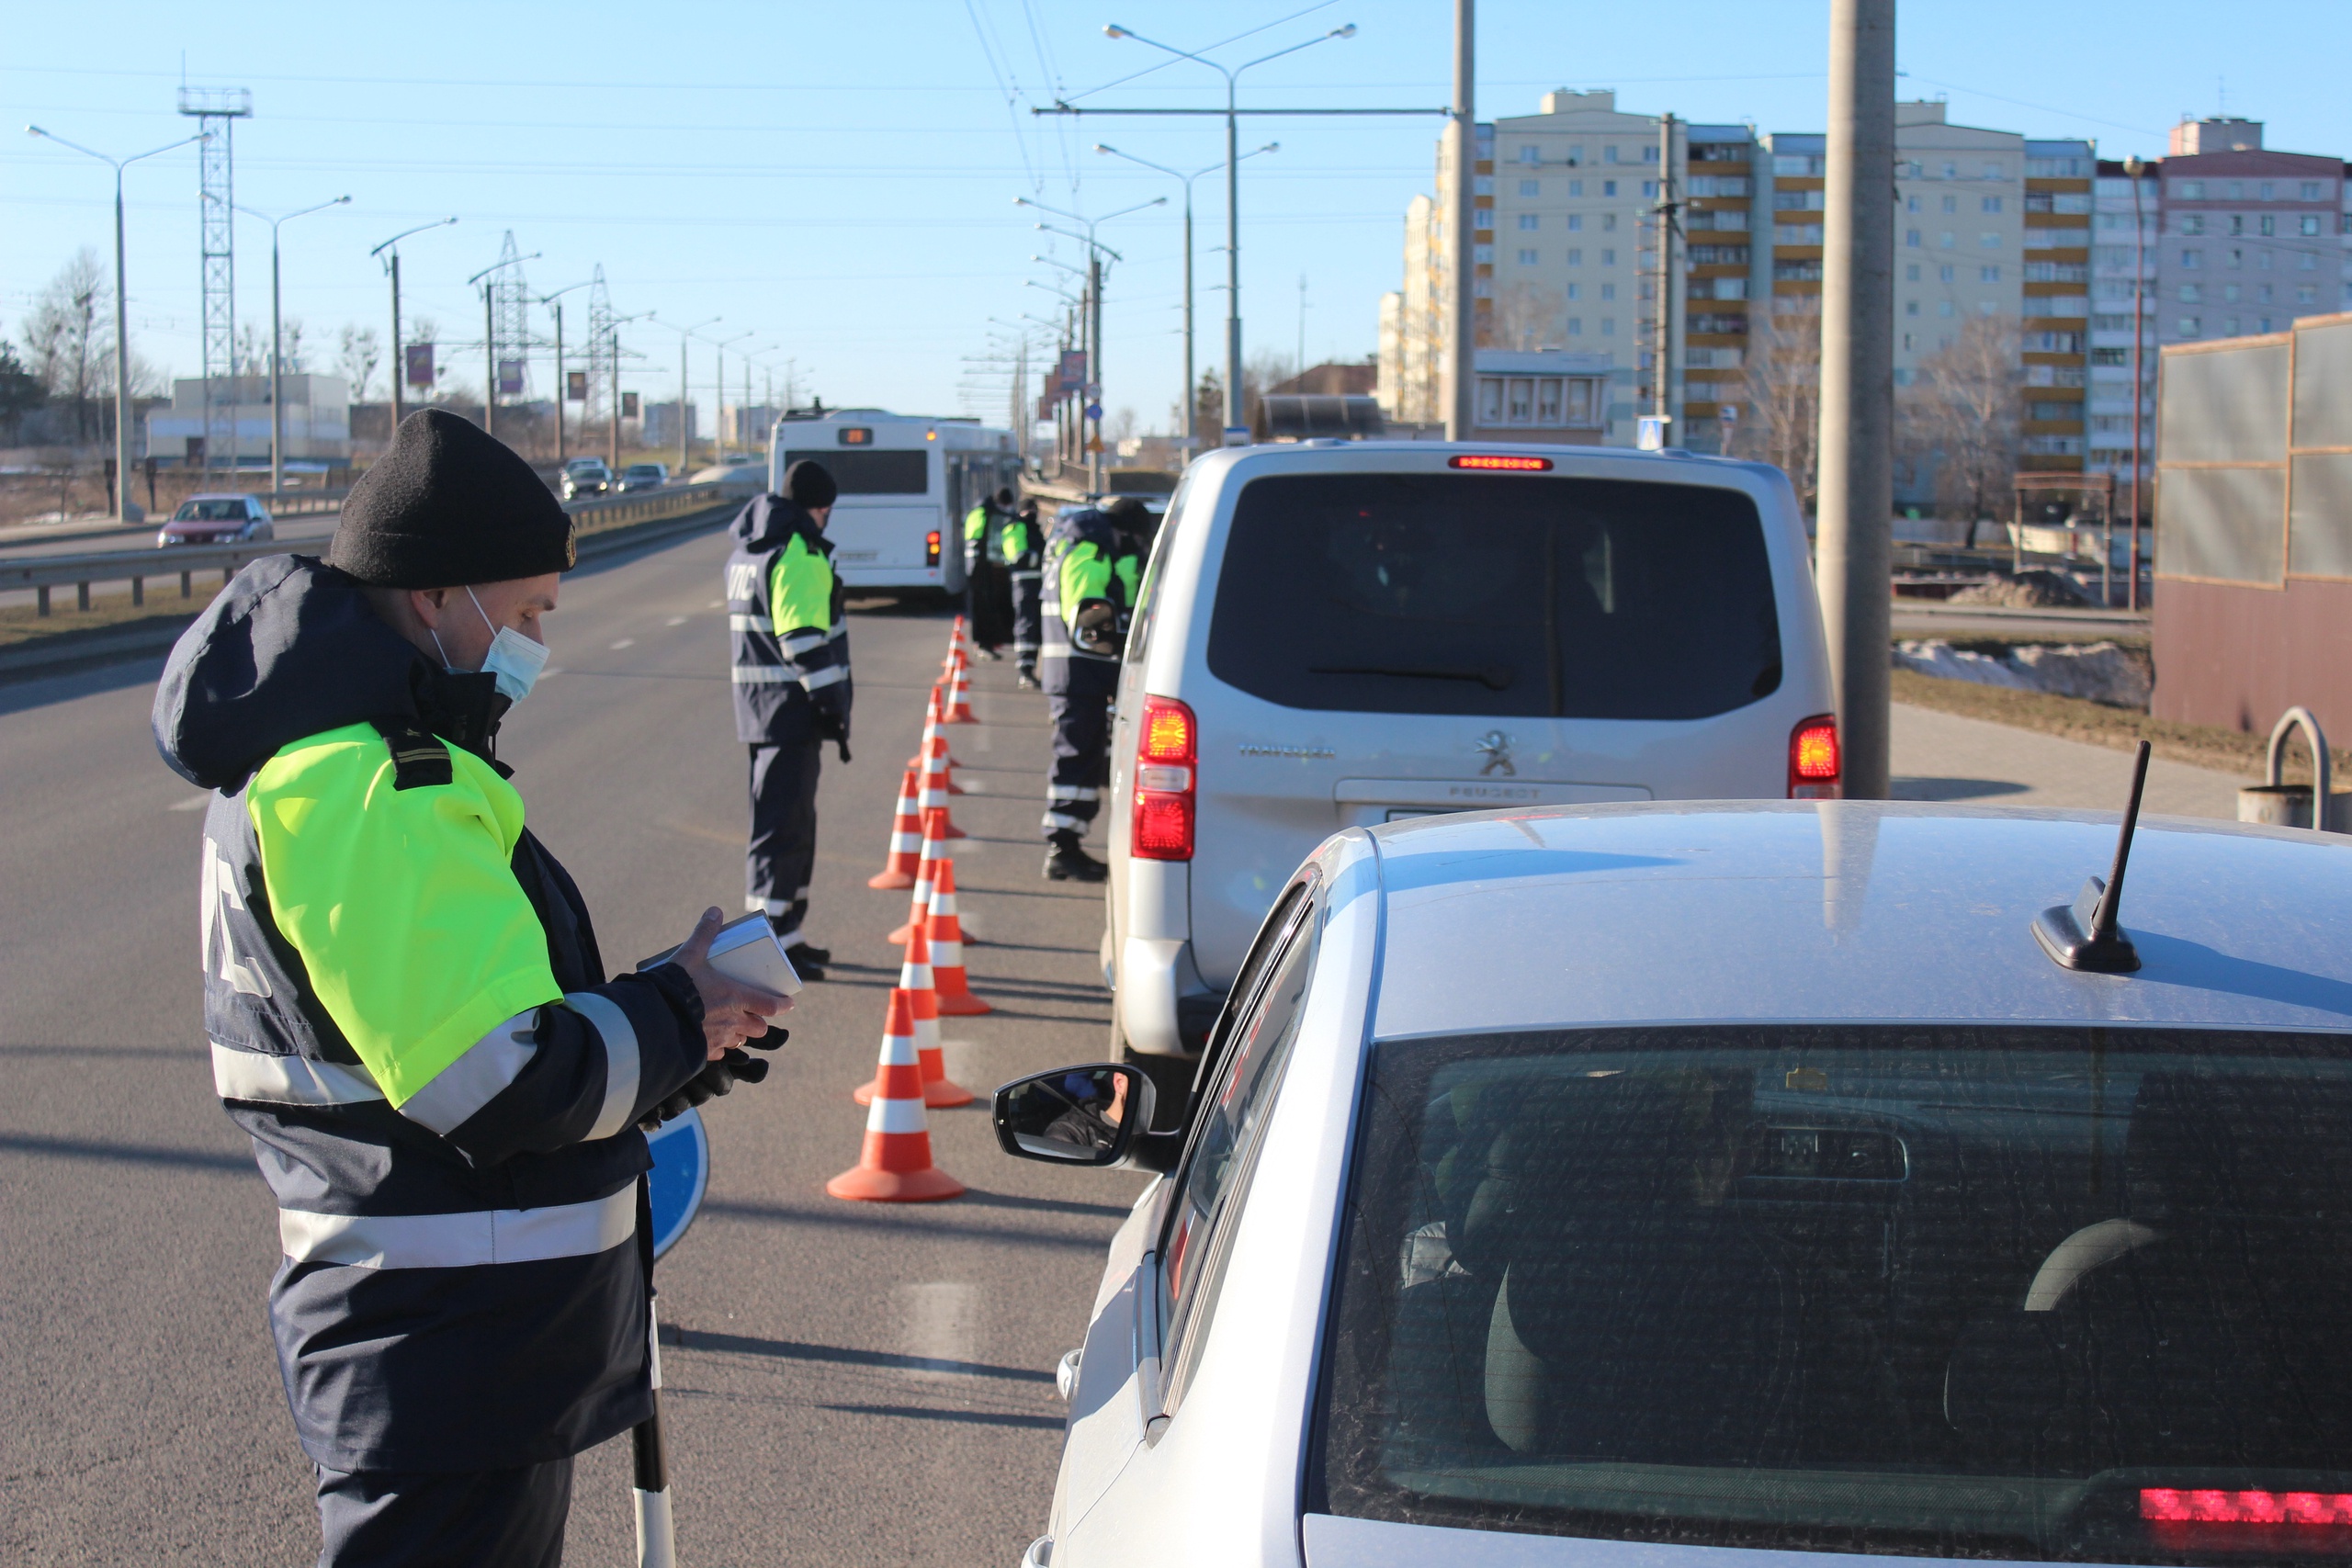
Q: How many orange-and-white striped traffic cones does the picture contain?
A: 11